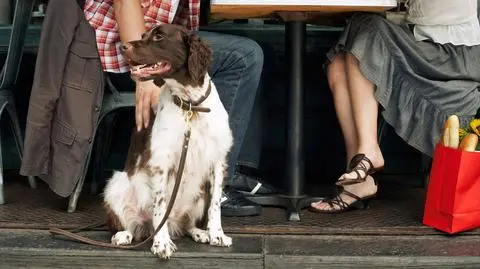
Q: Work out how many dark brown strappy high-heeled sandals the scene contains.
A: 2